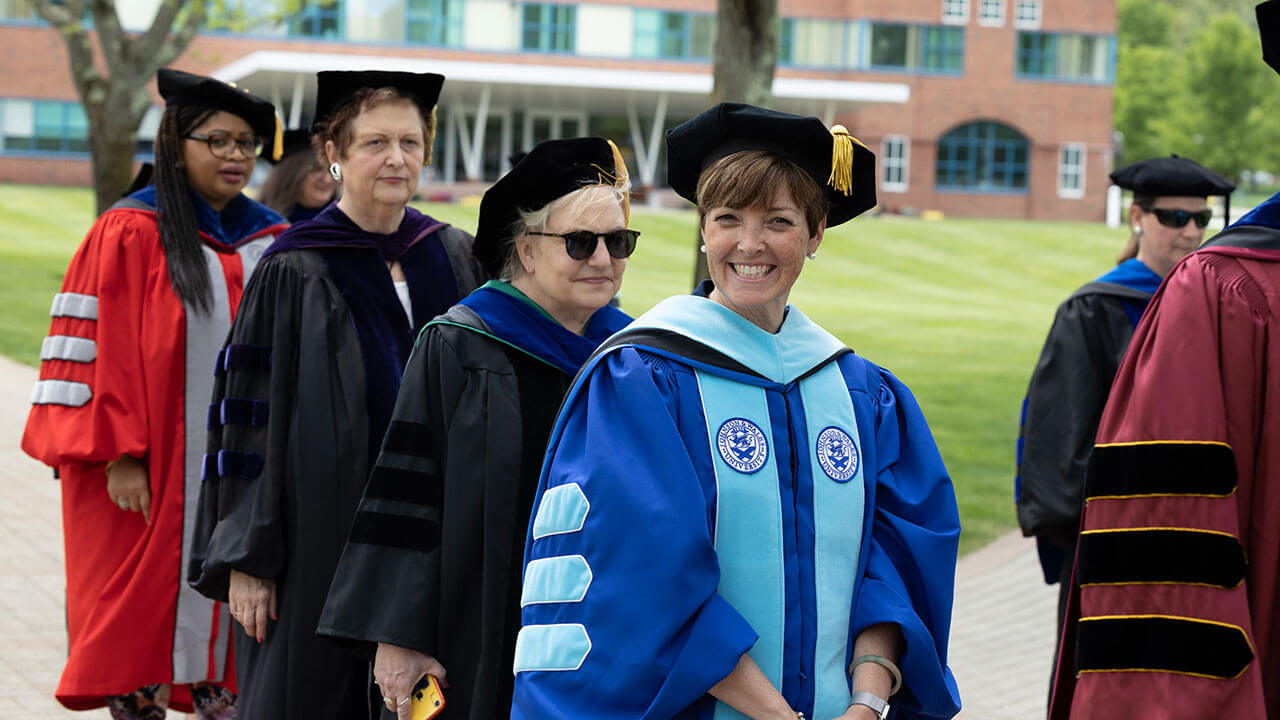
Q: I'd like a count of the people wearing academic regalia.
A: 7